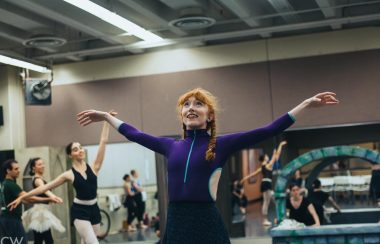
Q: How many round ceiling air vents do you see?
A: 2